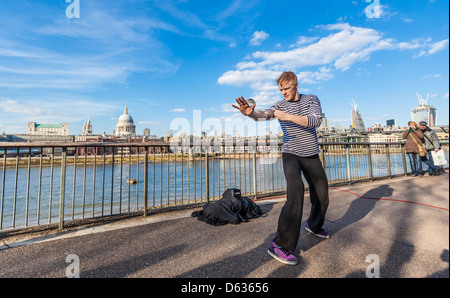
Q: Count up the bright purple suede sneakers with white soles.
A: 2